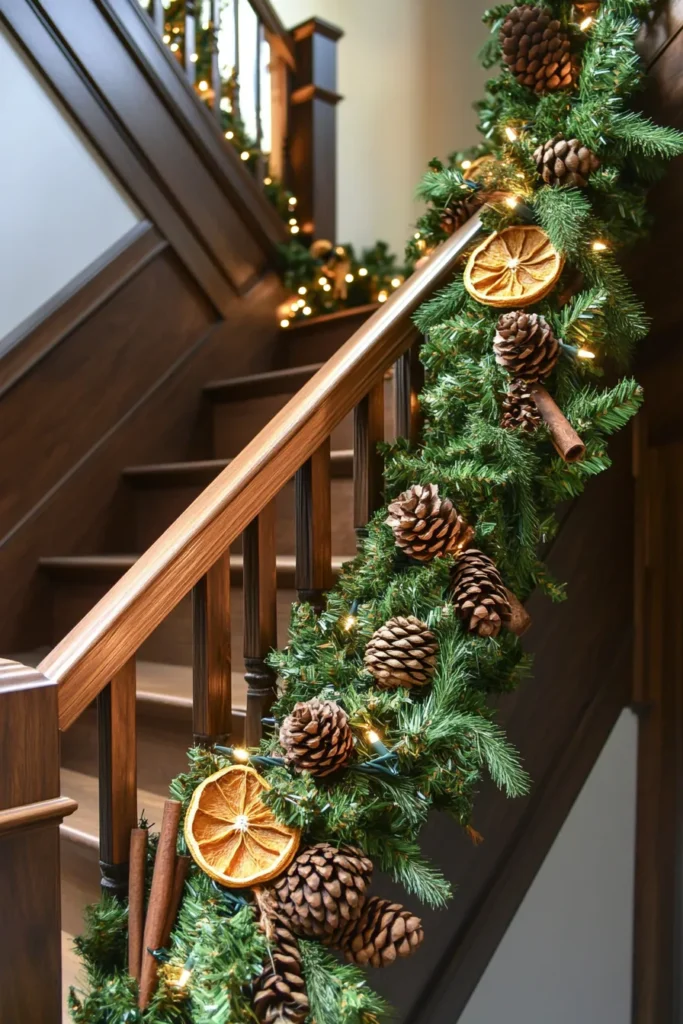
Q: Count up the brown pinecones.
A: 12